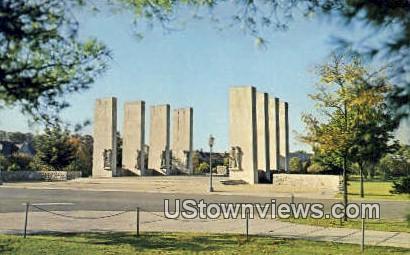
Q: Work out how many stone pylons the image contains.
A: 8